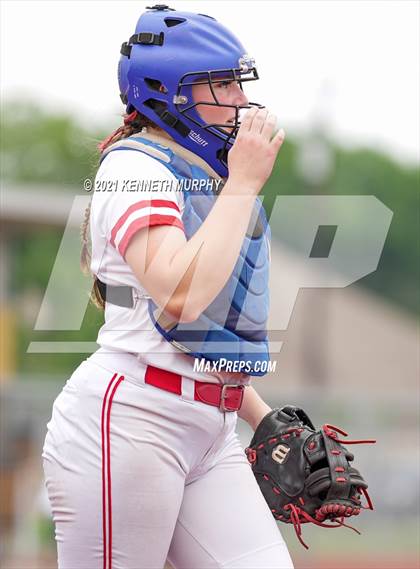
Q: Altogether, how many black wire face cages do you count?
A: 1